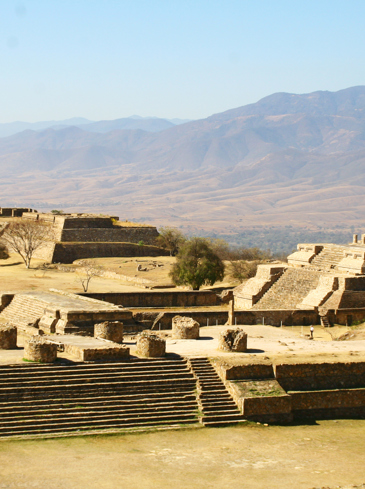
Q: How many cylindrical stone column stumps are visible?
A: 6